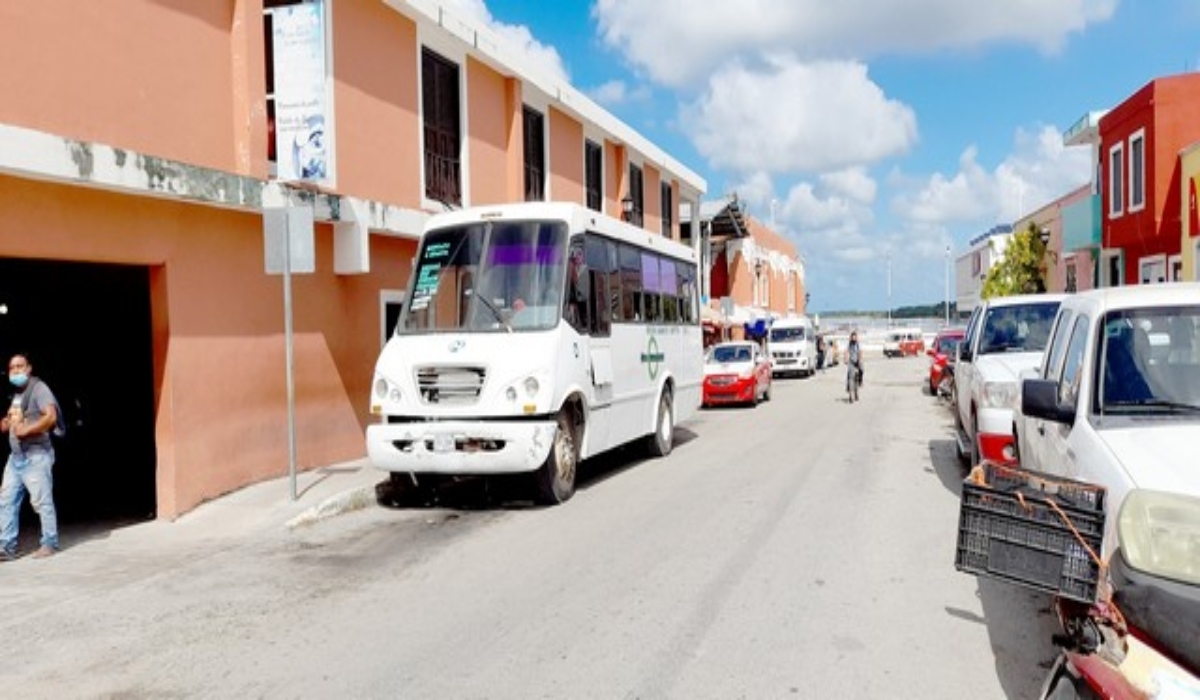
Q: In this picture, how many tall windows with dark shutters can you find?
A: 5